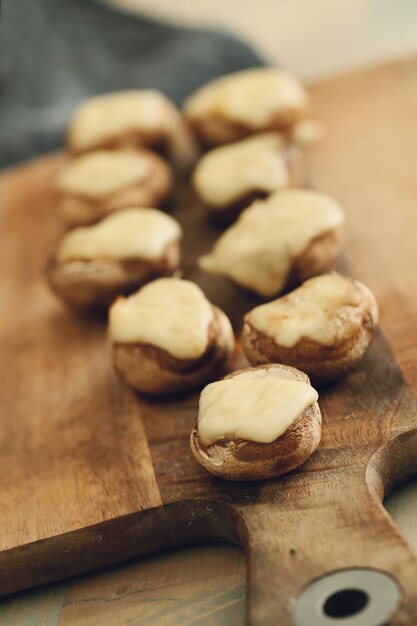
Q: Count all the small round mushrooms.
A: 9